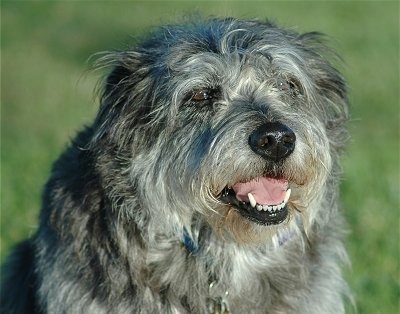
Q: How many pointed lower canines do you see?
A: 2